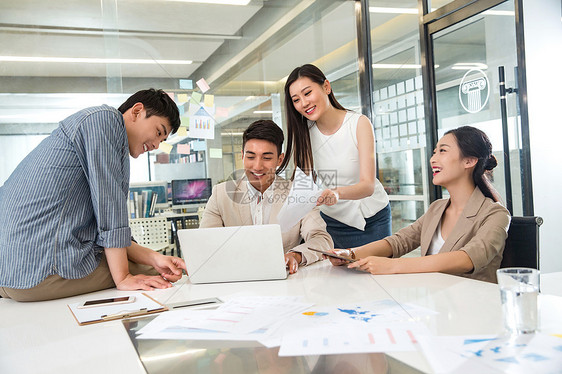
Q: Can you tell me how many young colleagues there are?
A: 4